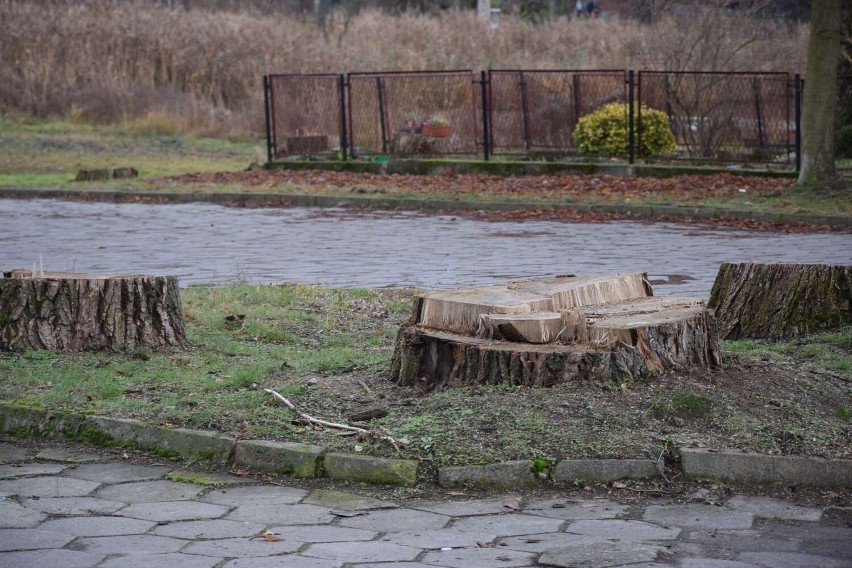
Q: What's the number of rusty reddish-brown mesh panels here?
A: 4